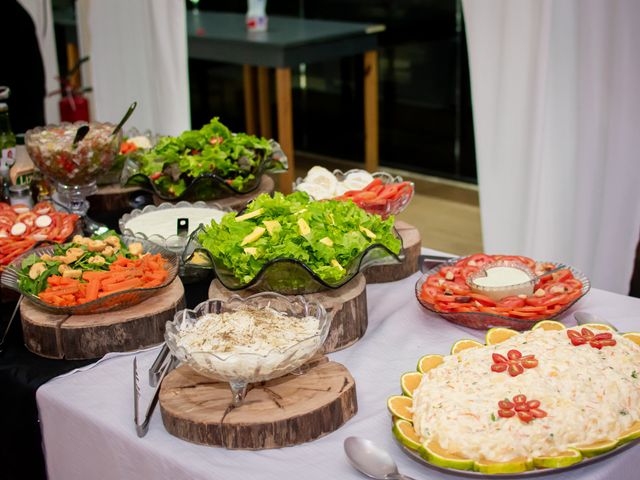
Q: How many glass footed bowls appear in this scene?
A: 2